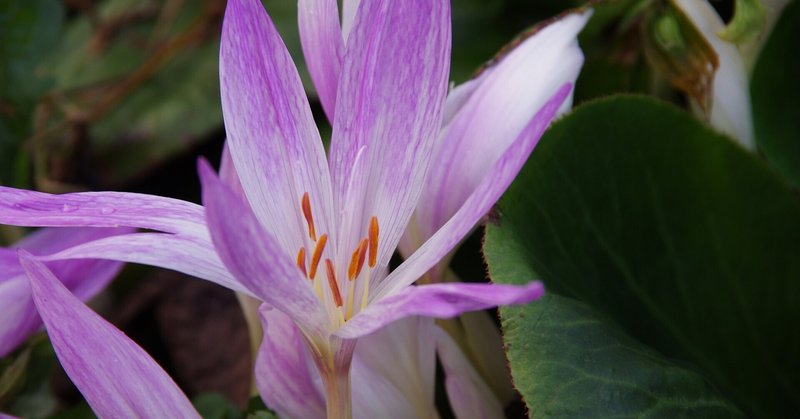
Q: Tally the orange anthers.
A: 6